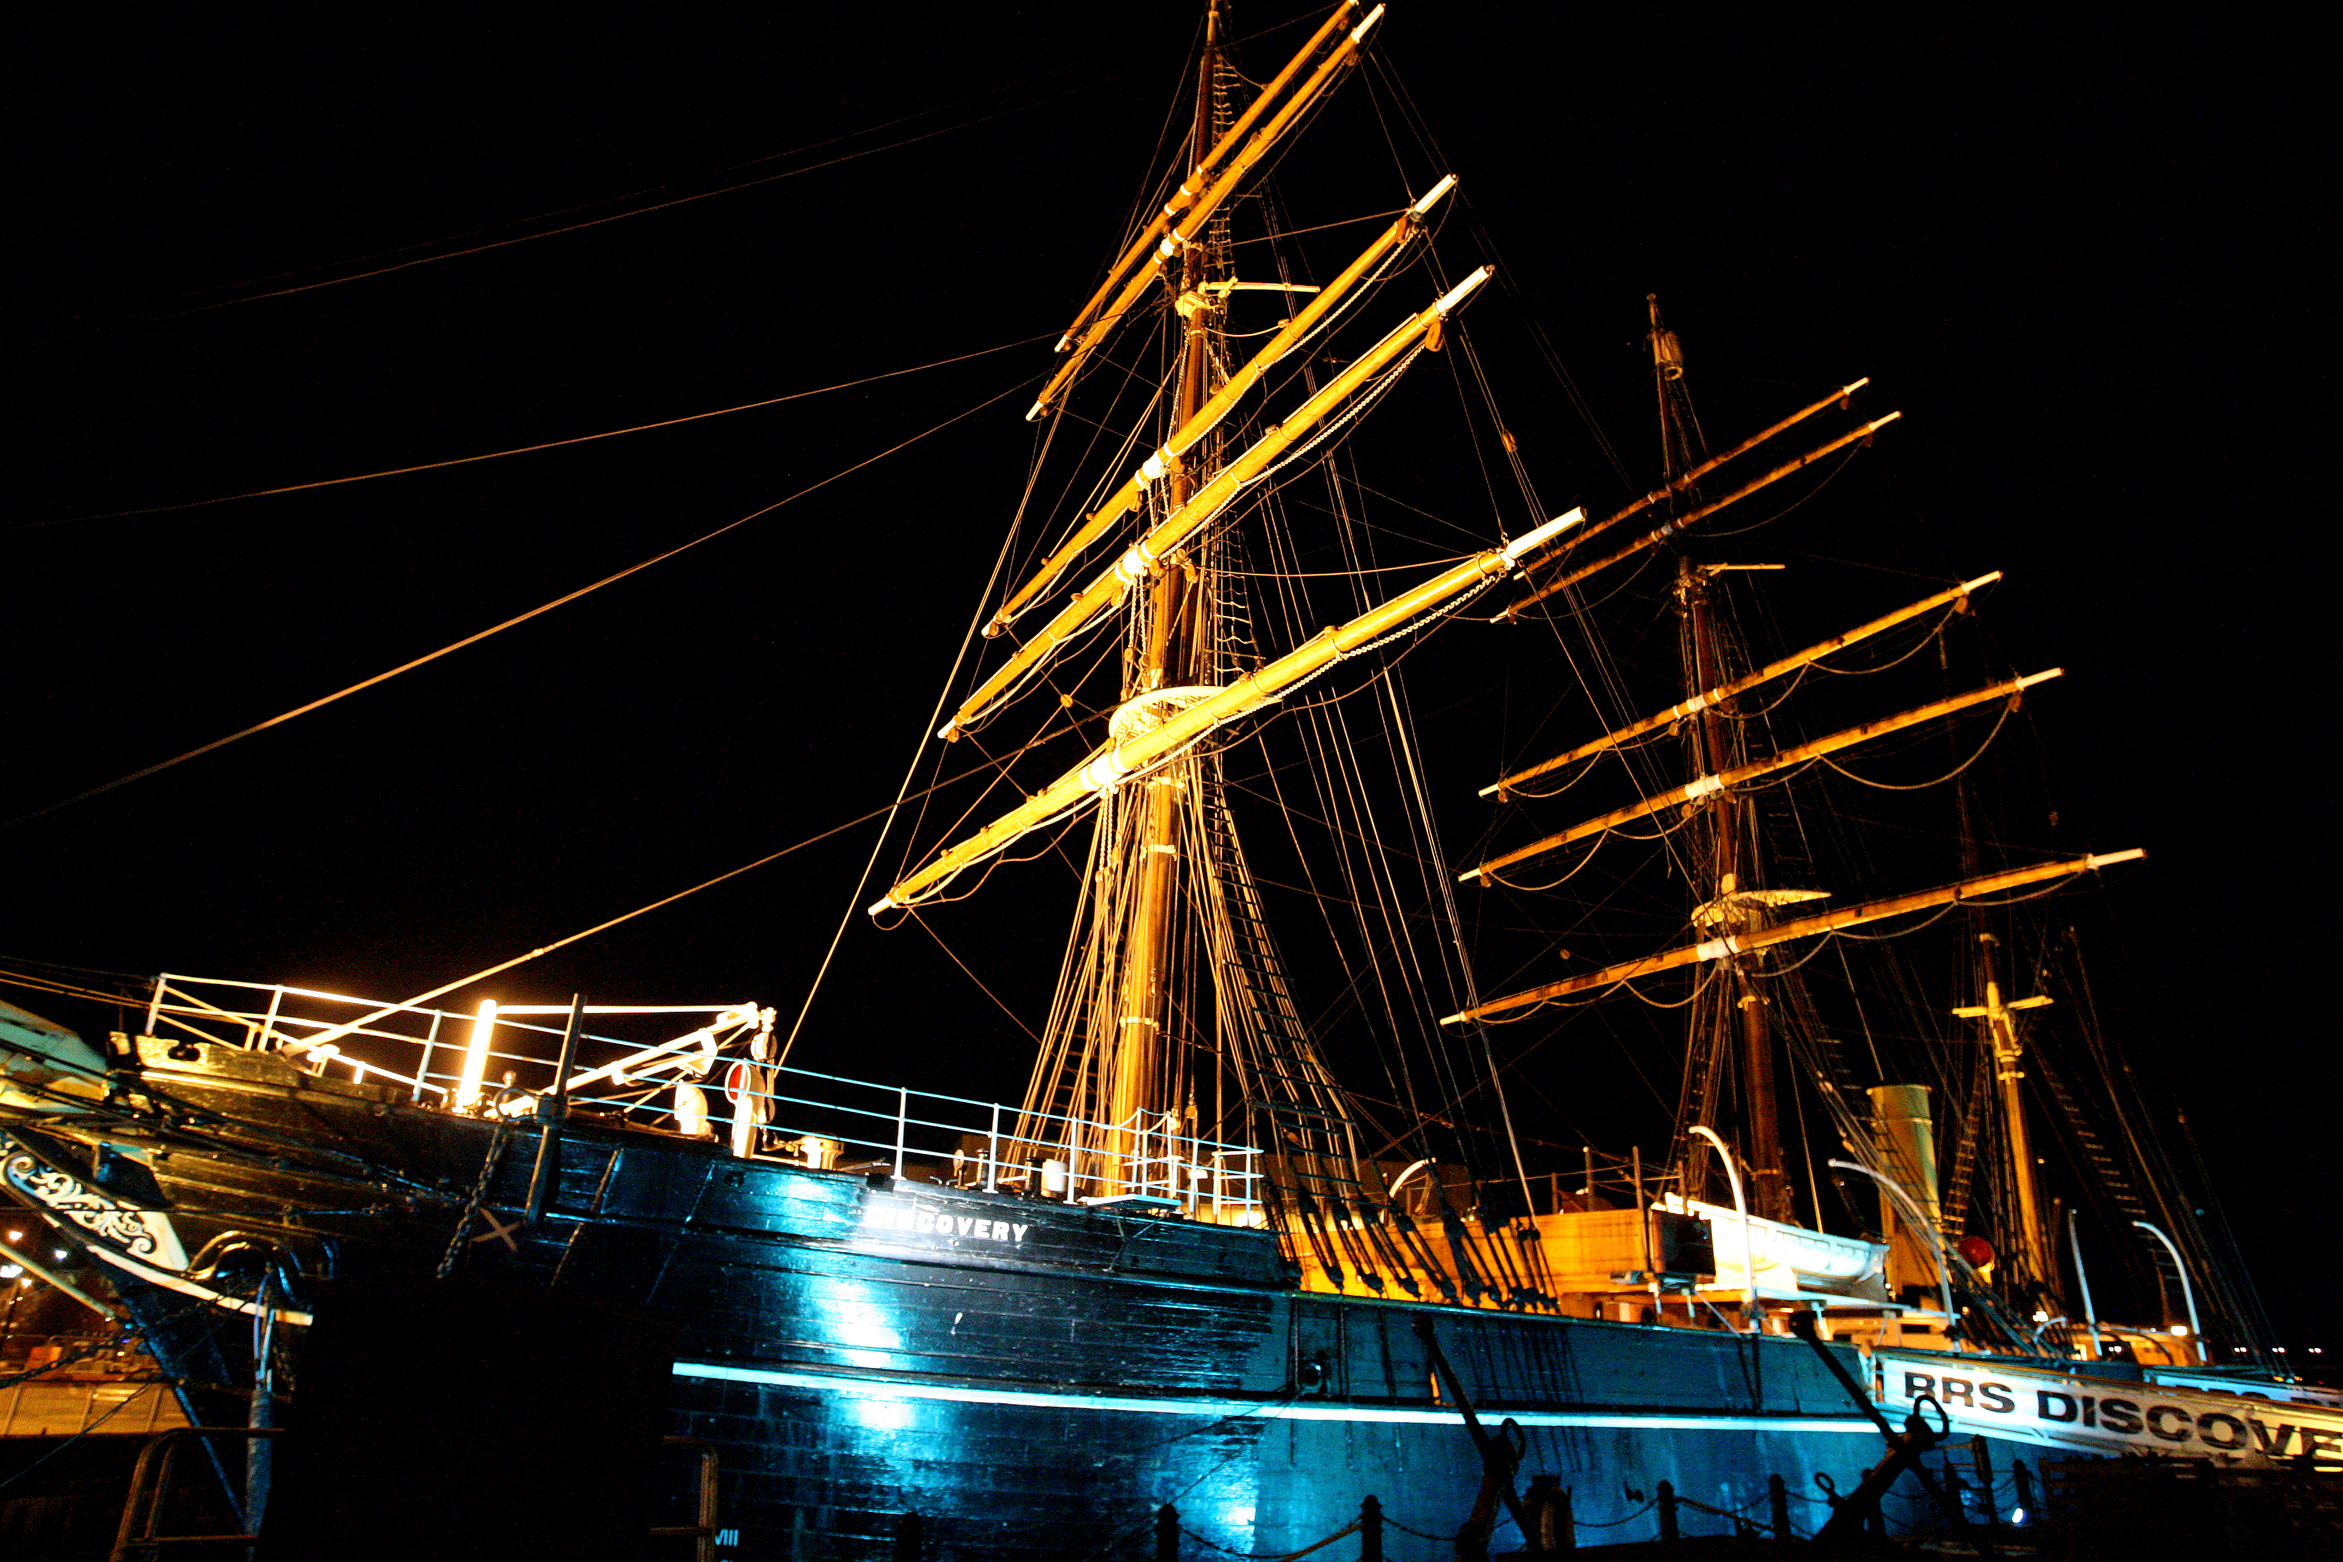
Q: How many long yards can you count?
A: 10